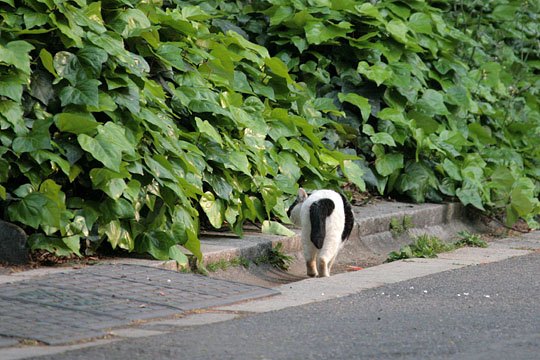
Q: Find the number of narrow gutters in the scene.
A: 1